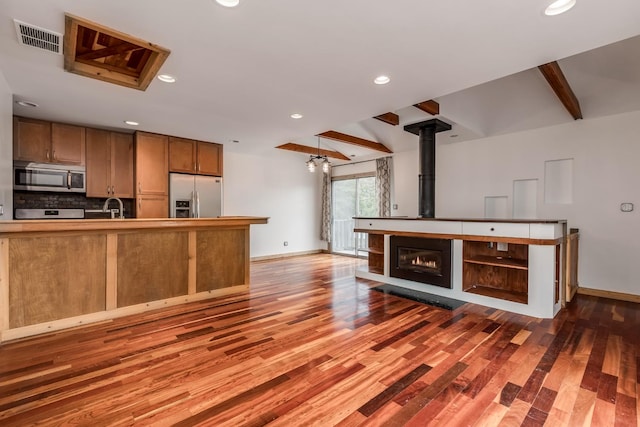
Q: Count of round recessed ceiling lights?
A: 7